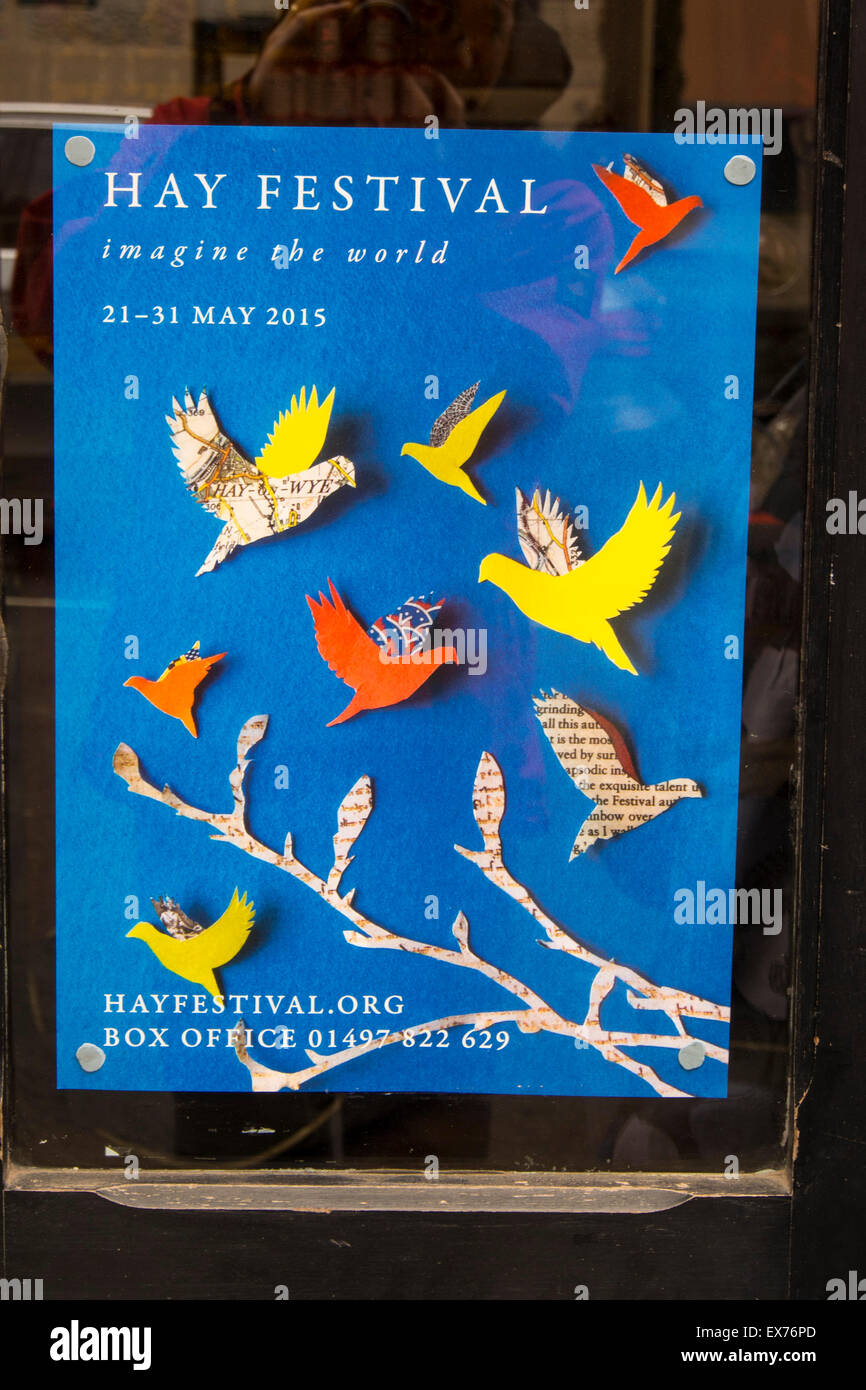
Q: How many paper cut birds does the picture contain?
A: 8